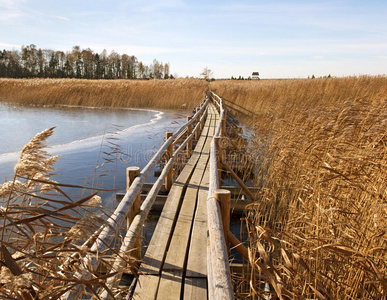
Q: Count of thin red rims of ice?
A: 0